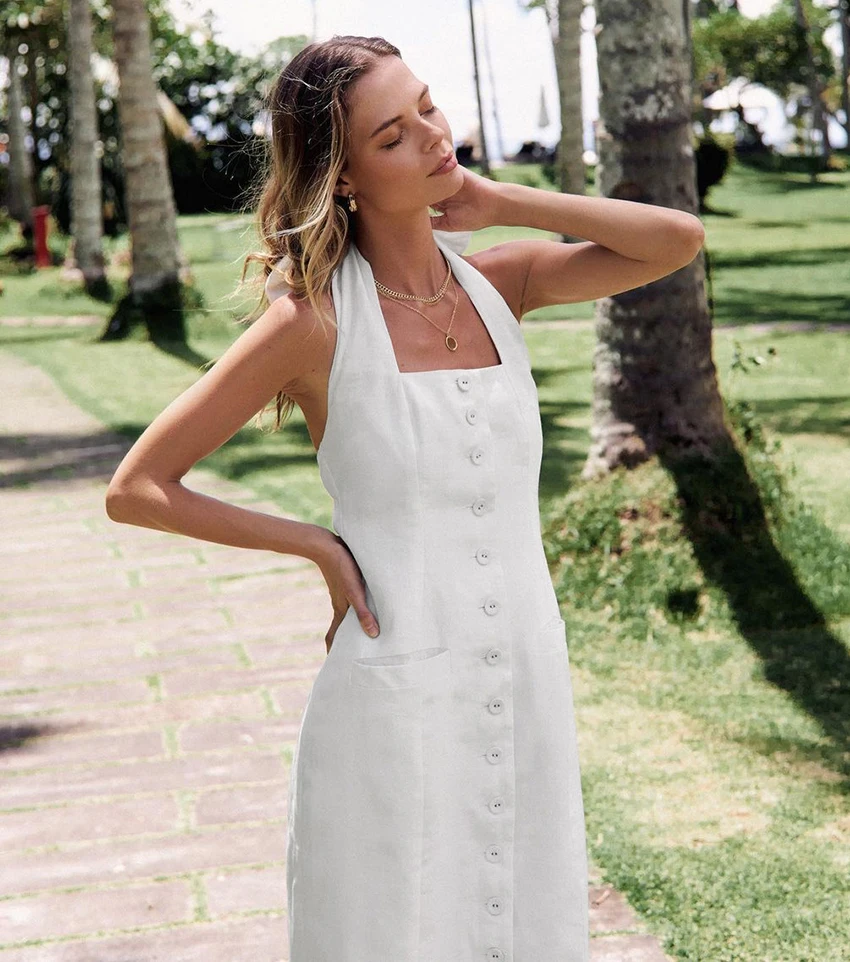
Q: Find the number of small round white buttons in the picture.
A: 13